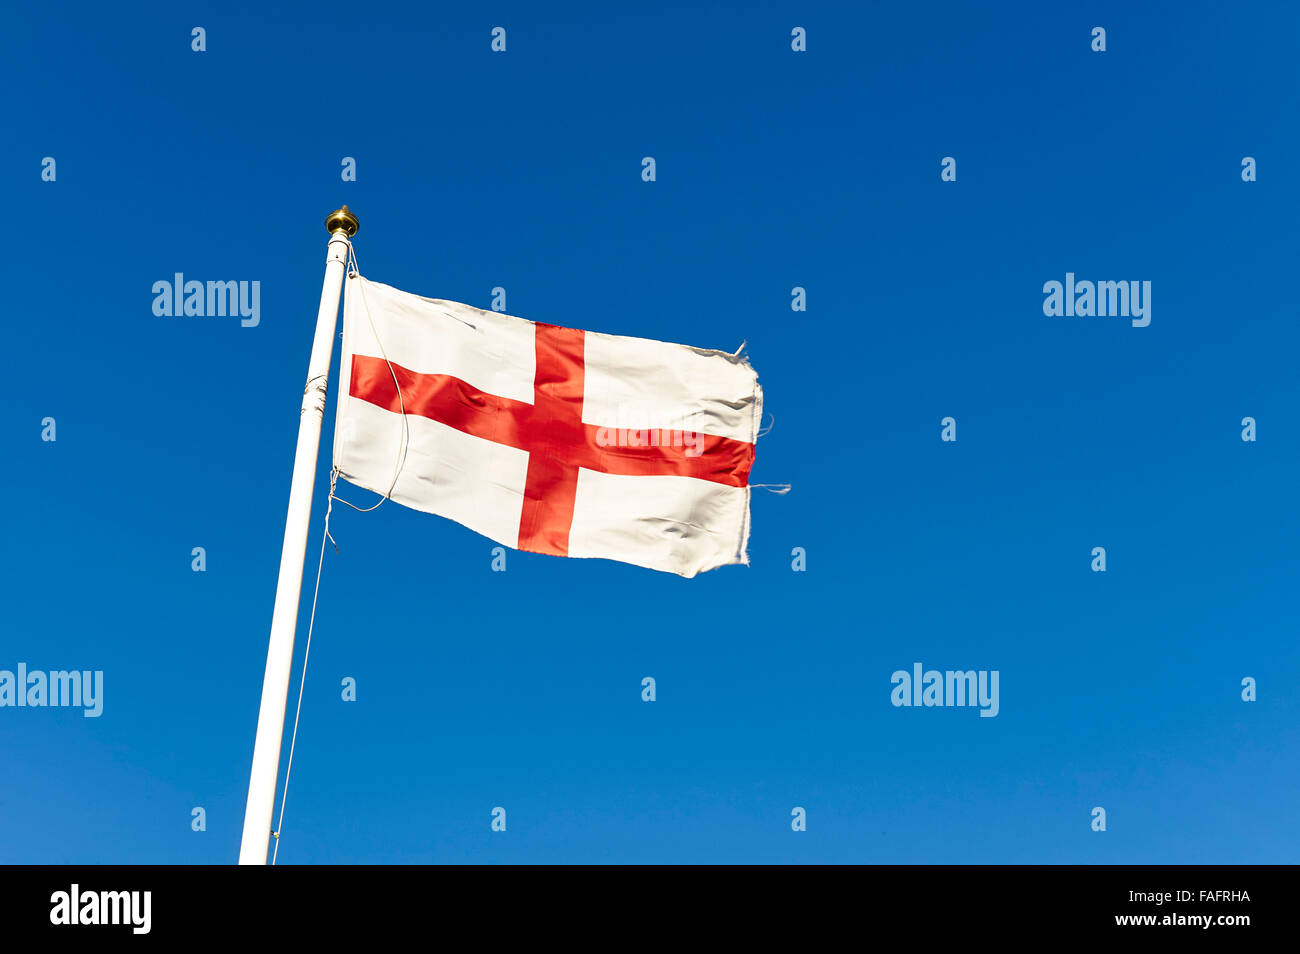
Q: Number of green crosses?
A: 0